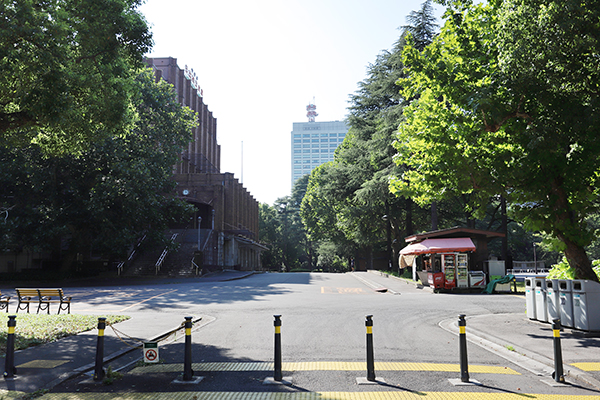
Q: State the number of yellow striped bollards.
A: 7